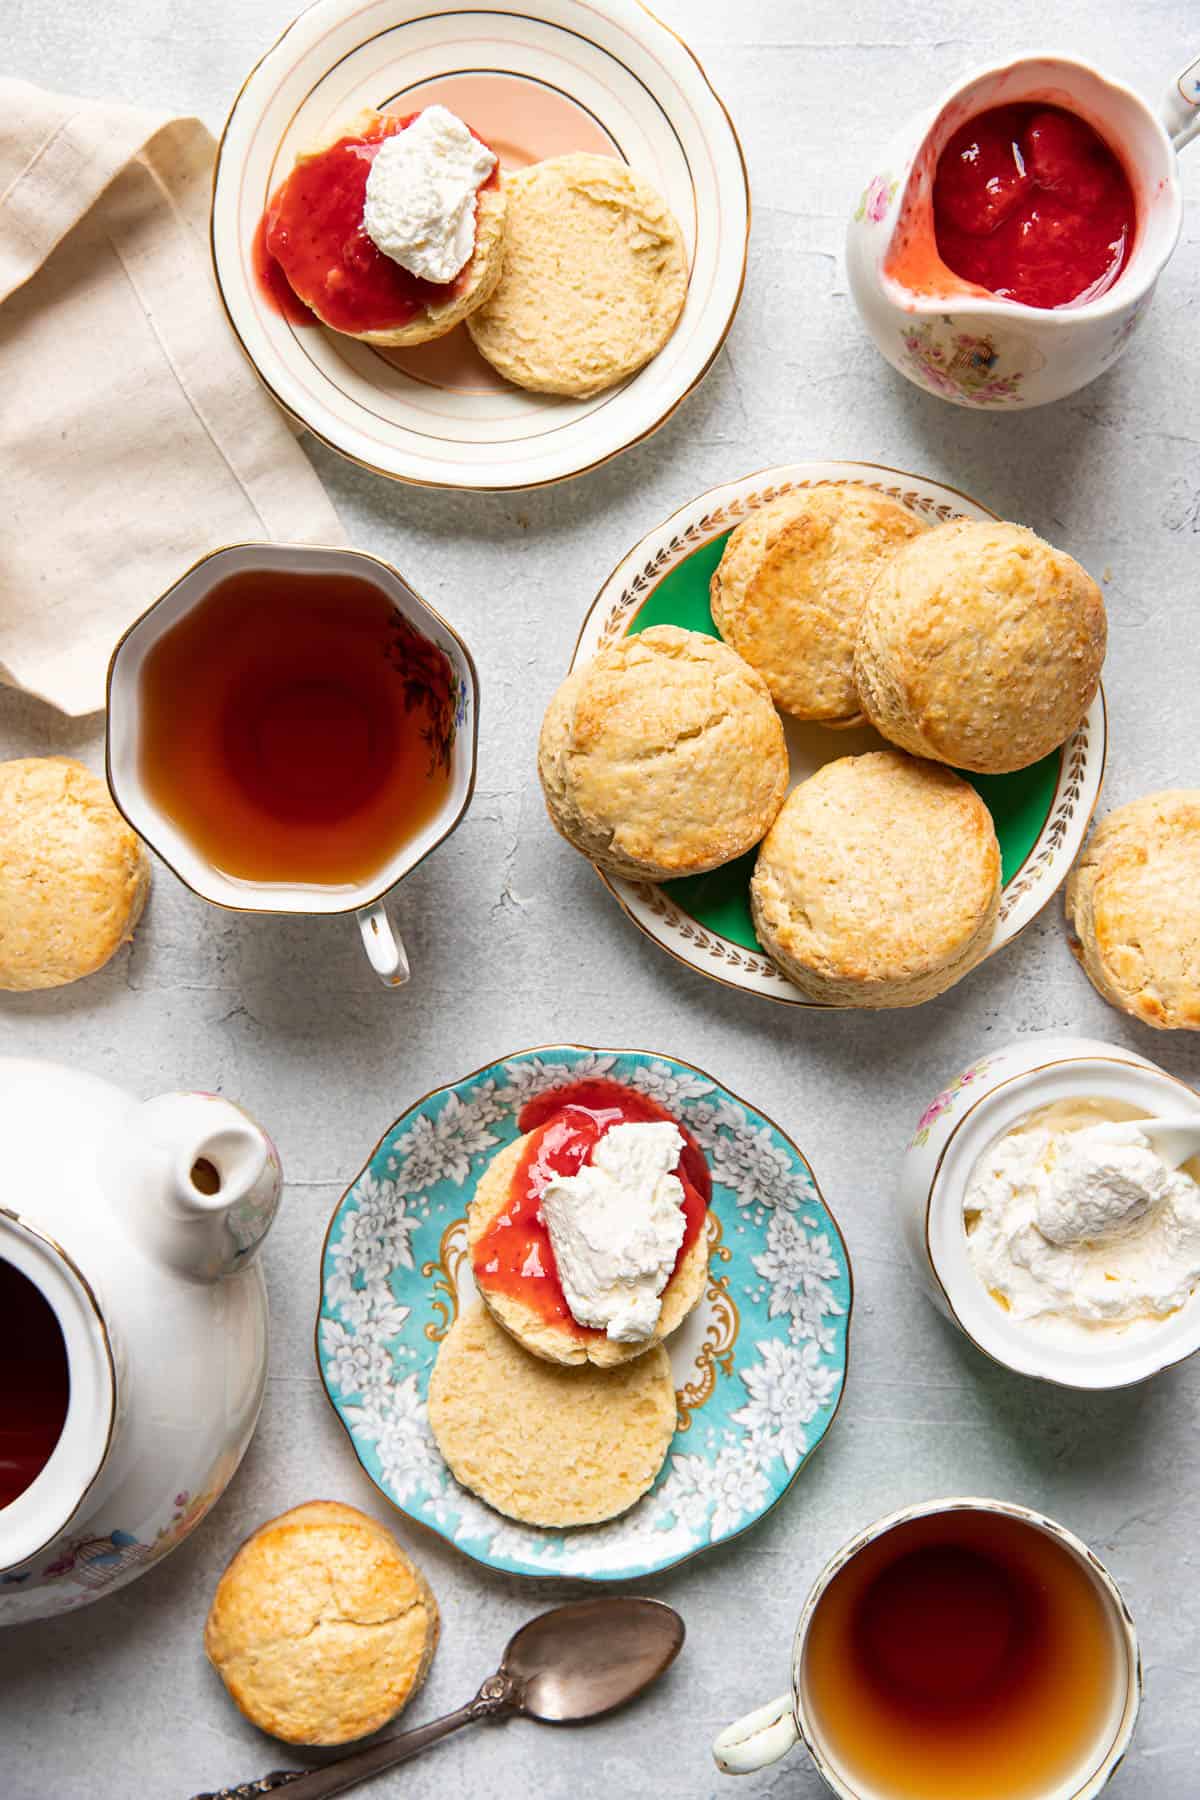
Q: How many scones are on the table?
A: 9